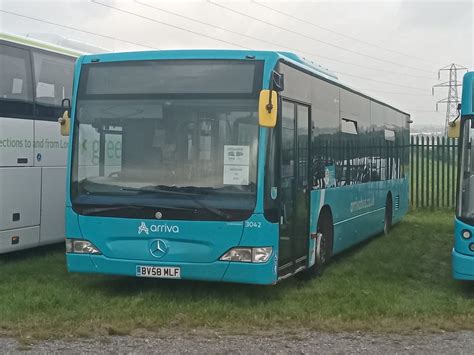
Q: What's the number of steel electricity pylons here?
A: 1